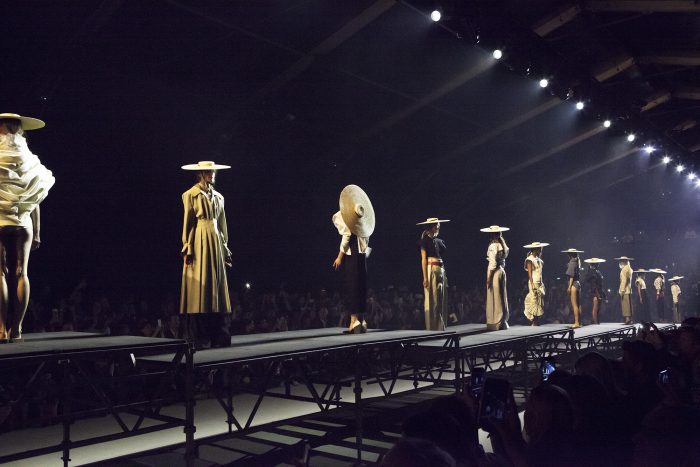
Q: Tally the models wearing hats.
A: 12